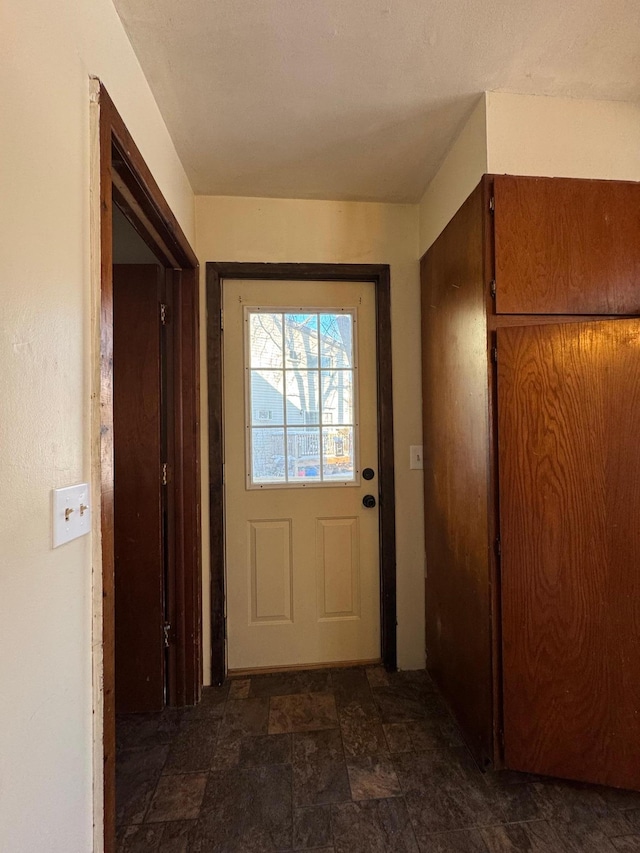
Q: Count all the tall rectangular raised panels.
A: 2